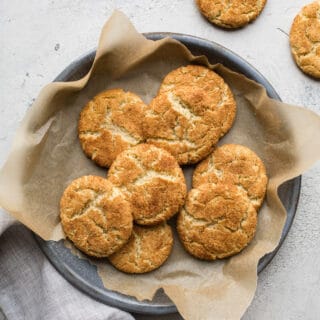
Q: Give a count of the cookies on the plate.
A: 8